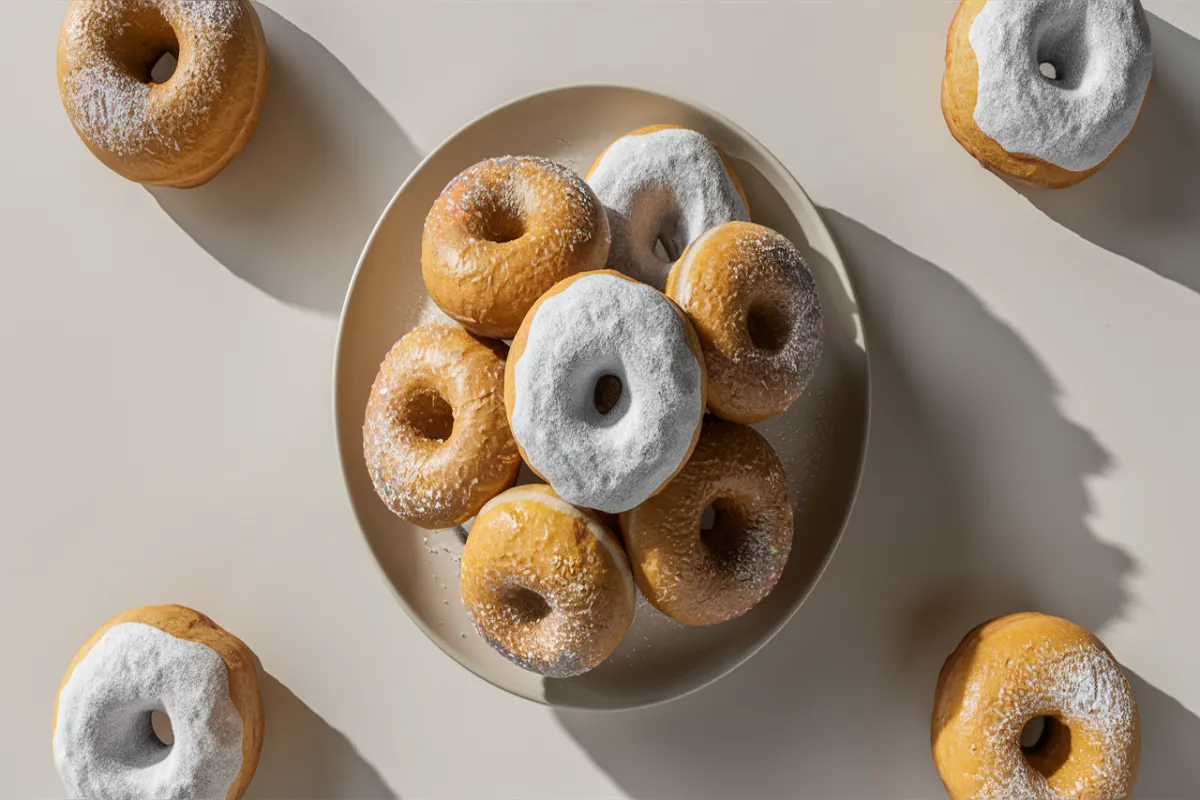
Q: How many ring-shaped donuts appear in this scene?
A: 11